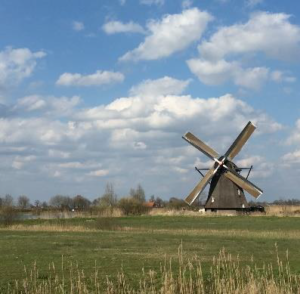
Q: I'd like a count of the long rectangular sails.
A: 4